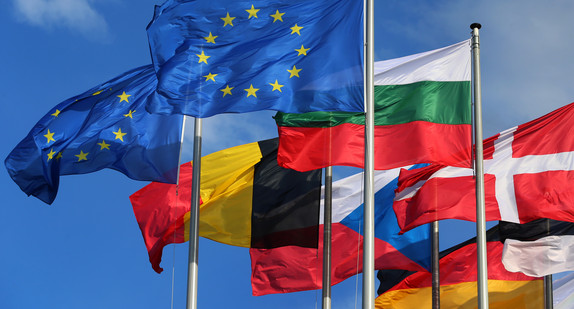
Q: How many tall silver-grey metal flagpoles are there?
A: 6